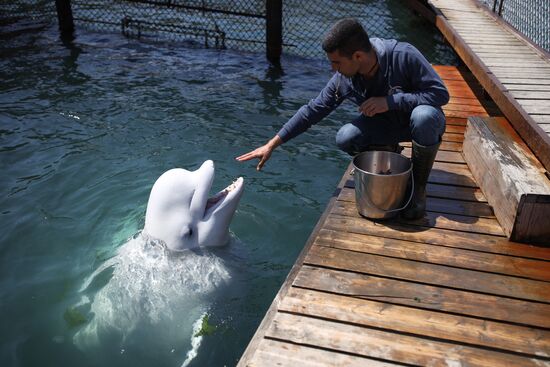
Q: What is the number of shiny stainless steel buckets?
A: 1